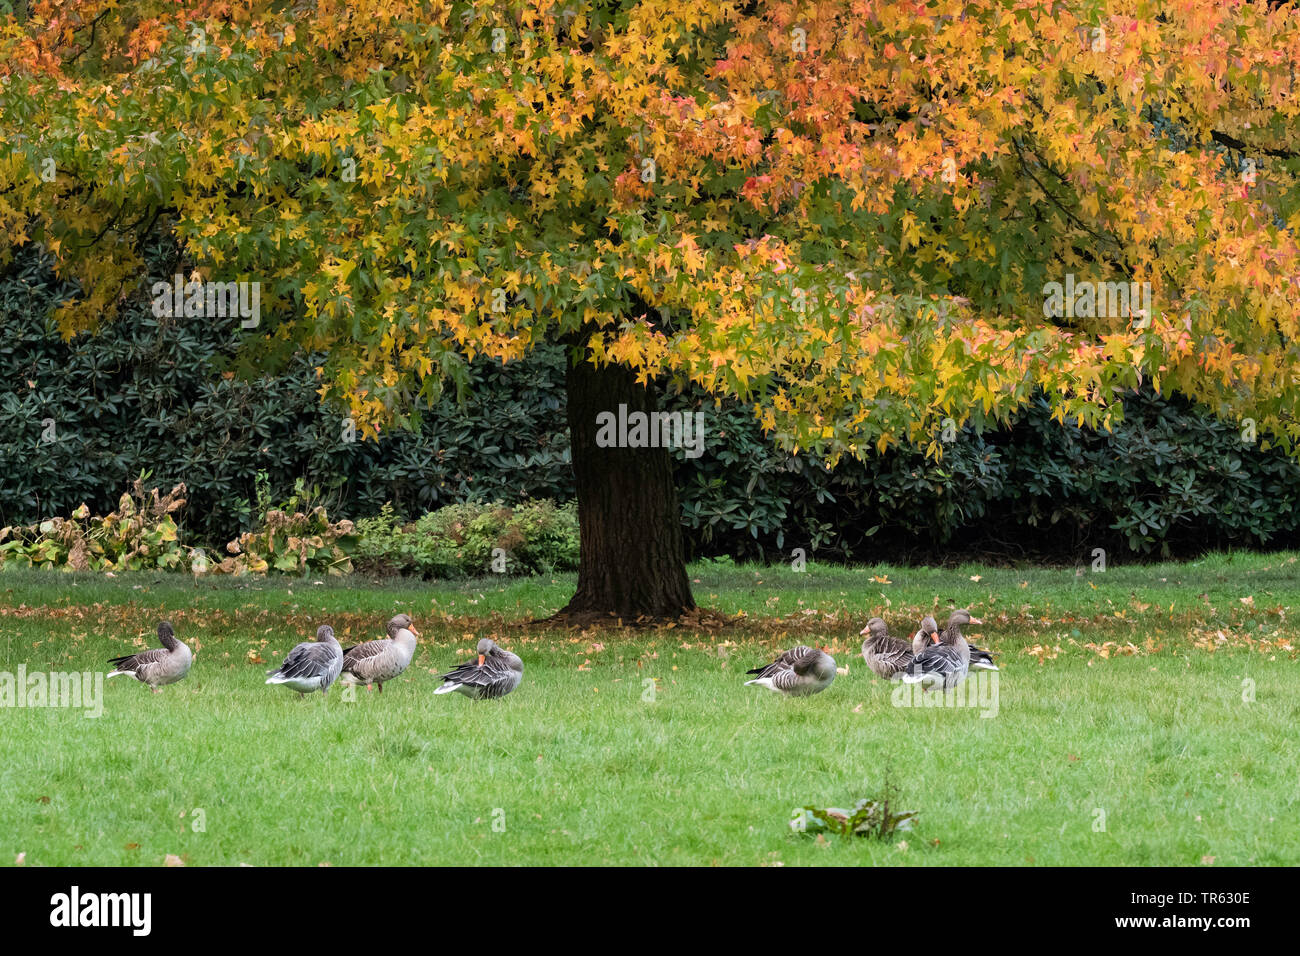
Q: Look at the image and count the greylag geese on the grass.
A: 8